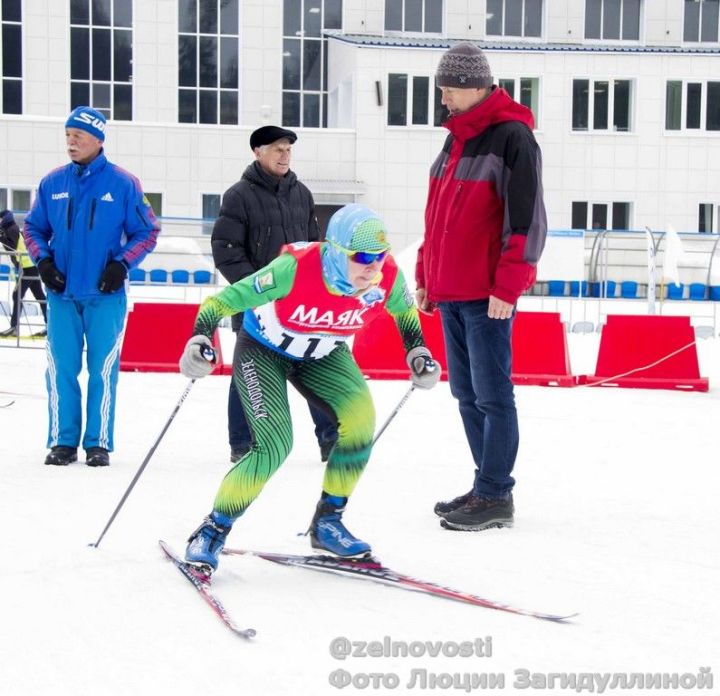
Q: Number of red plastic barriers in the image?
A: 4